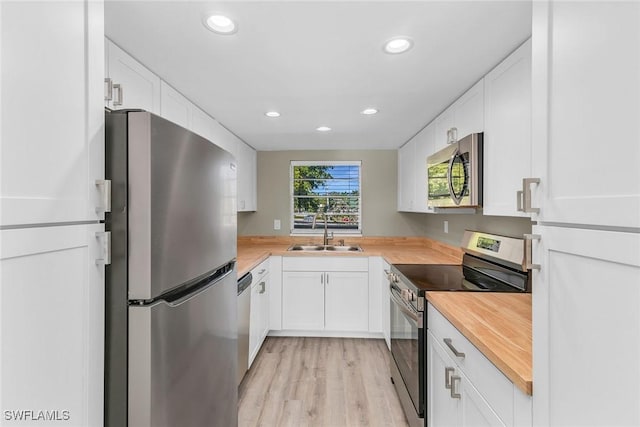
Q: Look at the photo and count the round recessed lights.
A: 5